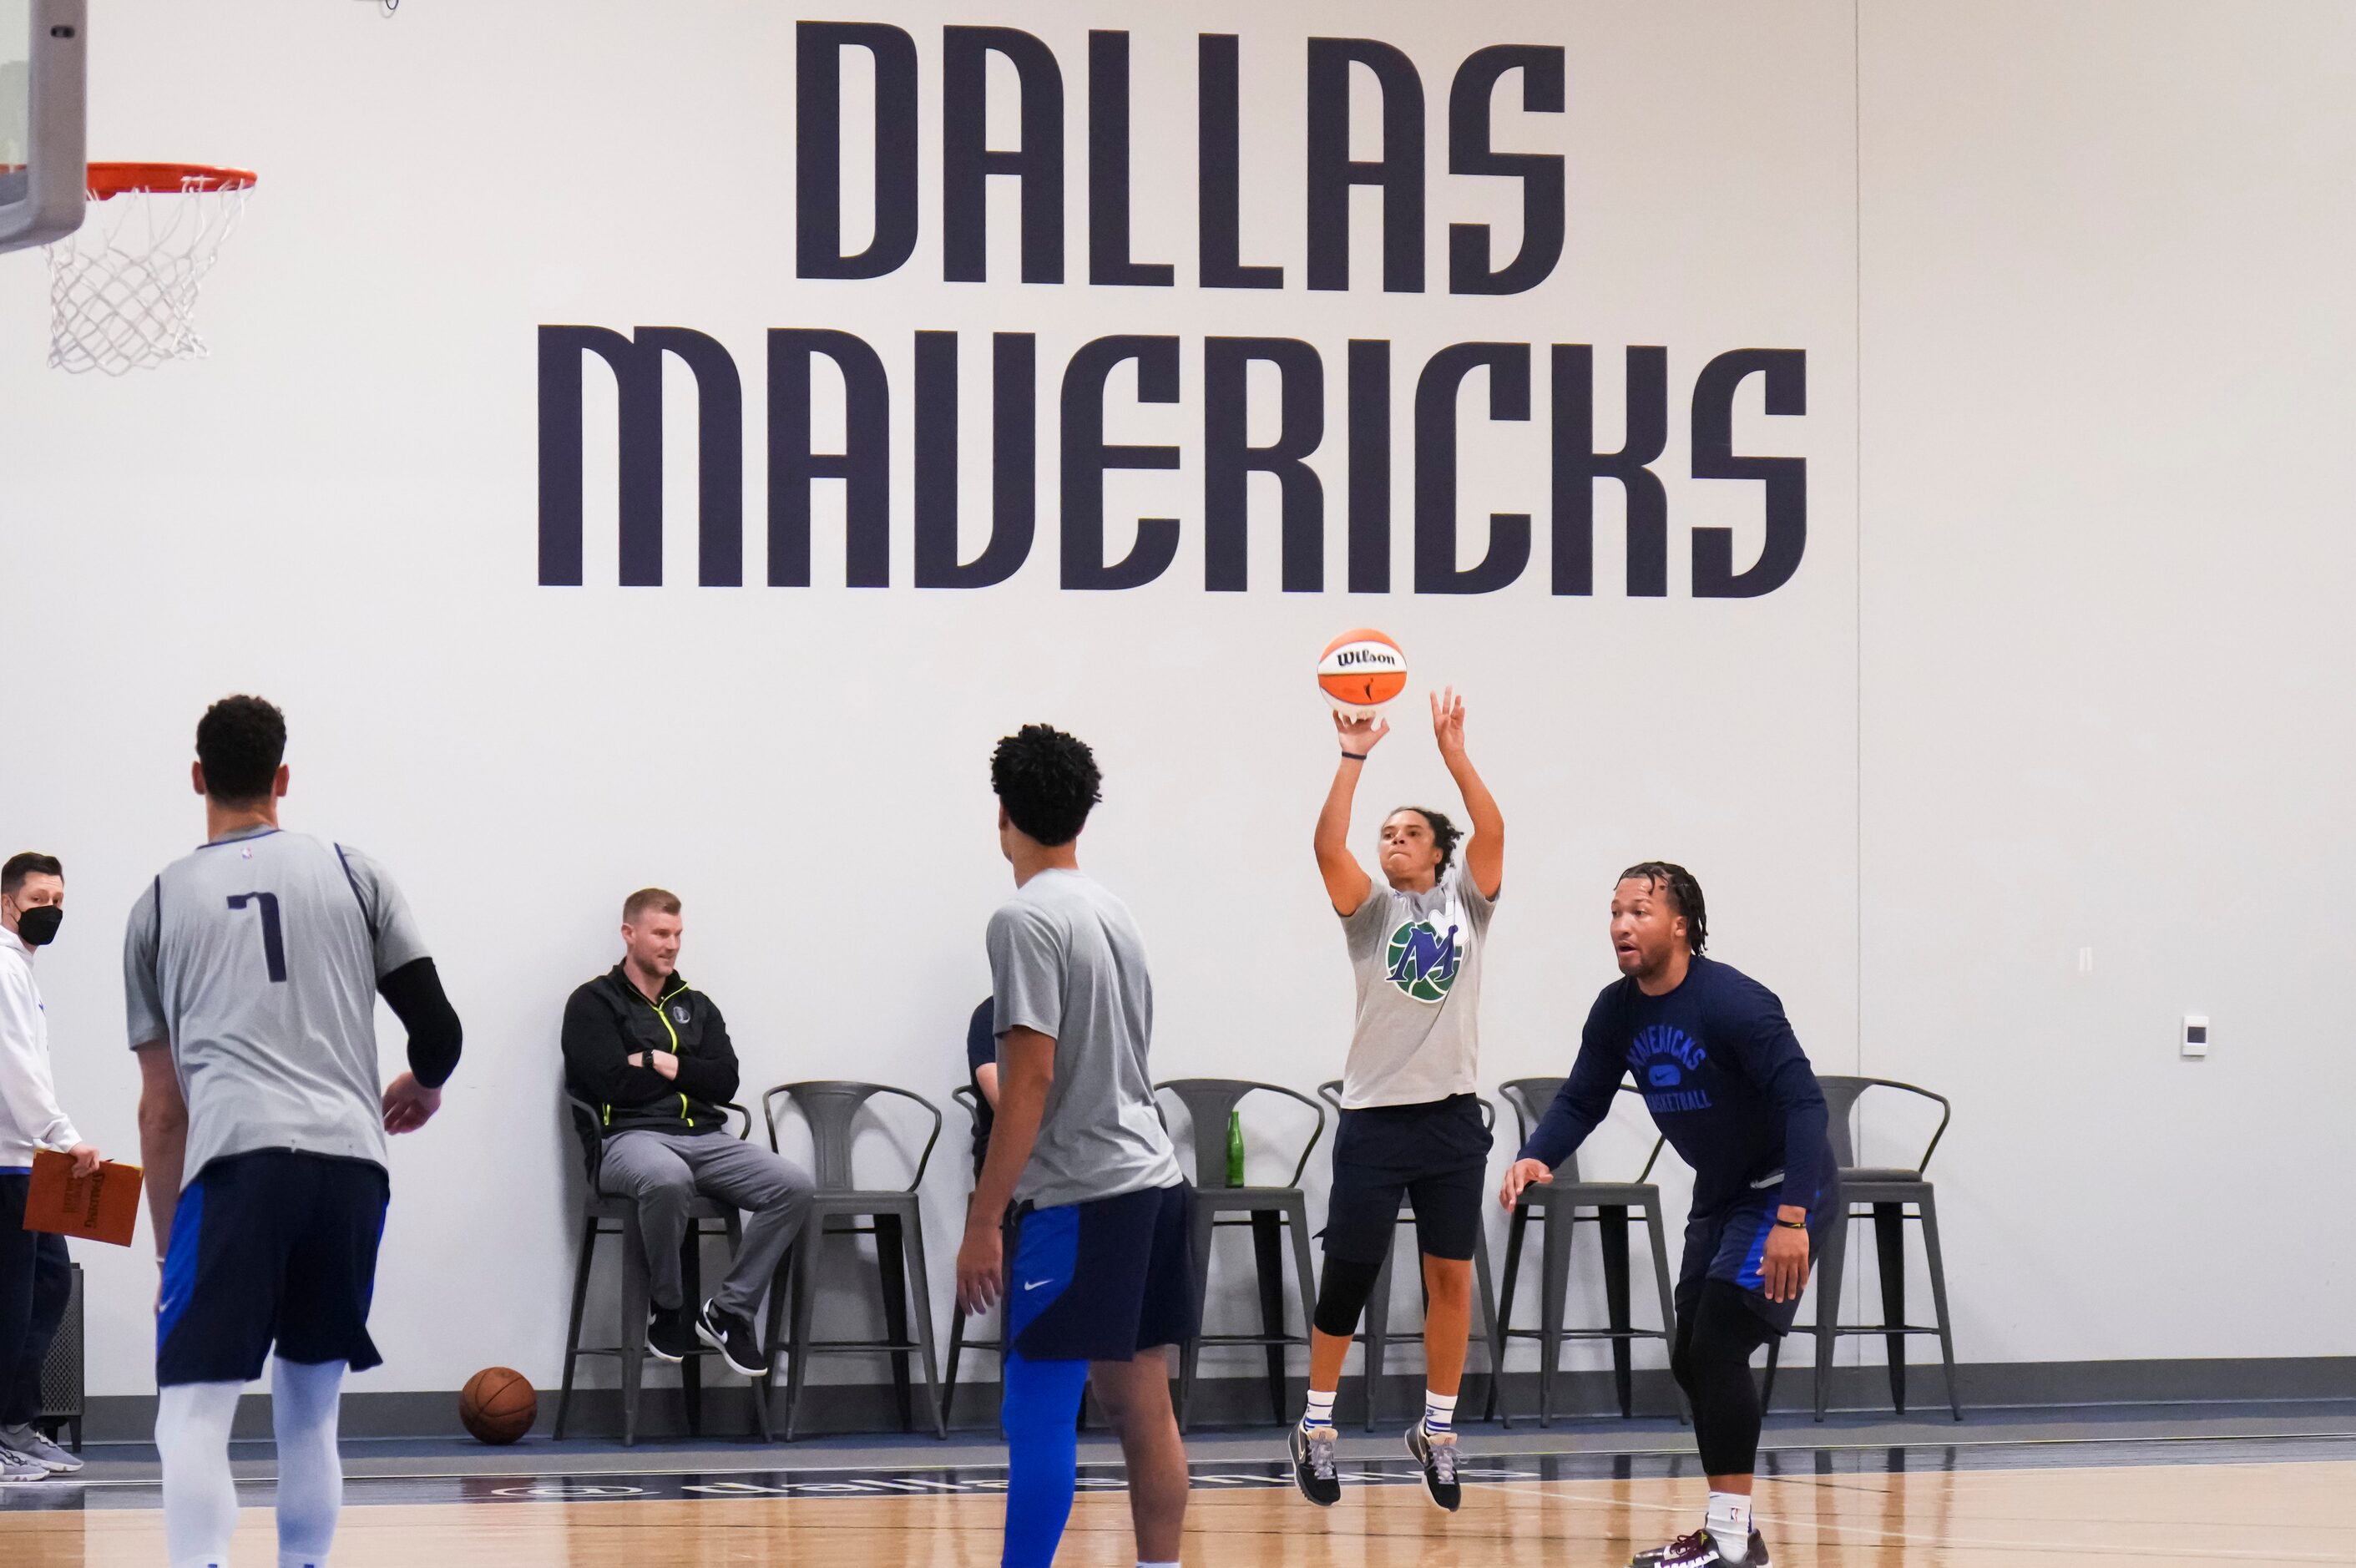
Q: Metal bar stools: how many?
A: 7